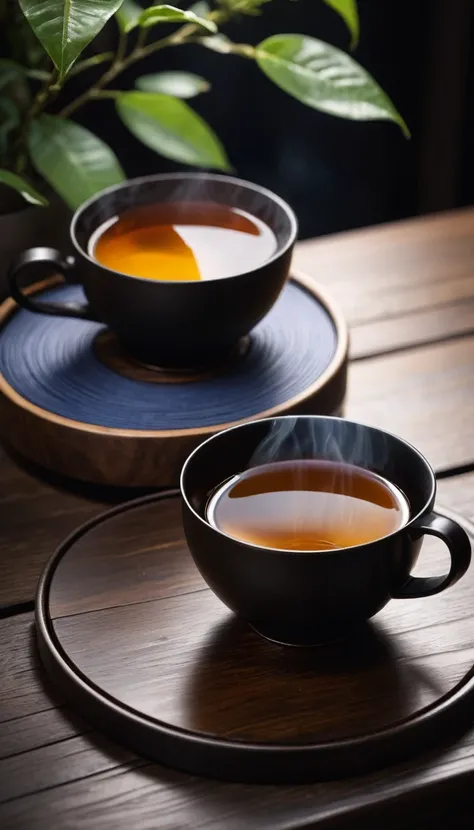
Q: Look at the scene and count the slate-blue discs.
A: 1